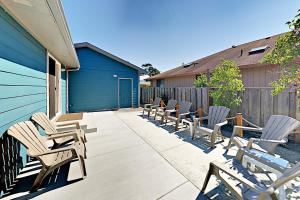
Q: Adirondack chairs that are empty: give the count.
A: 8